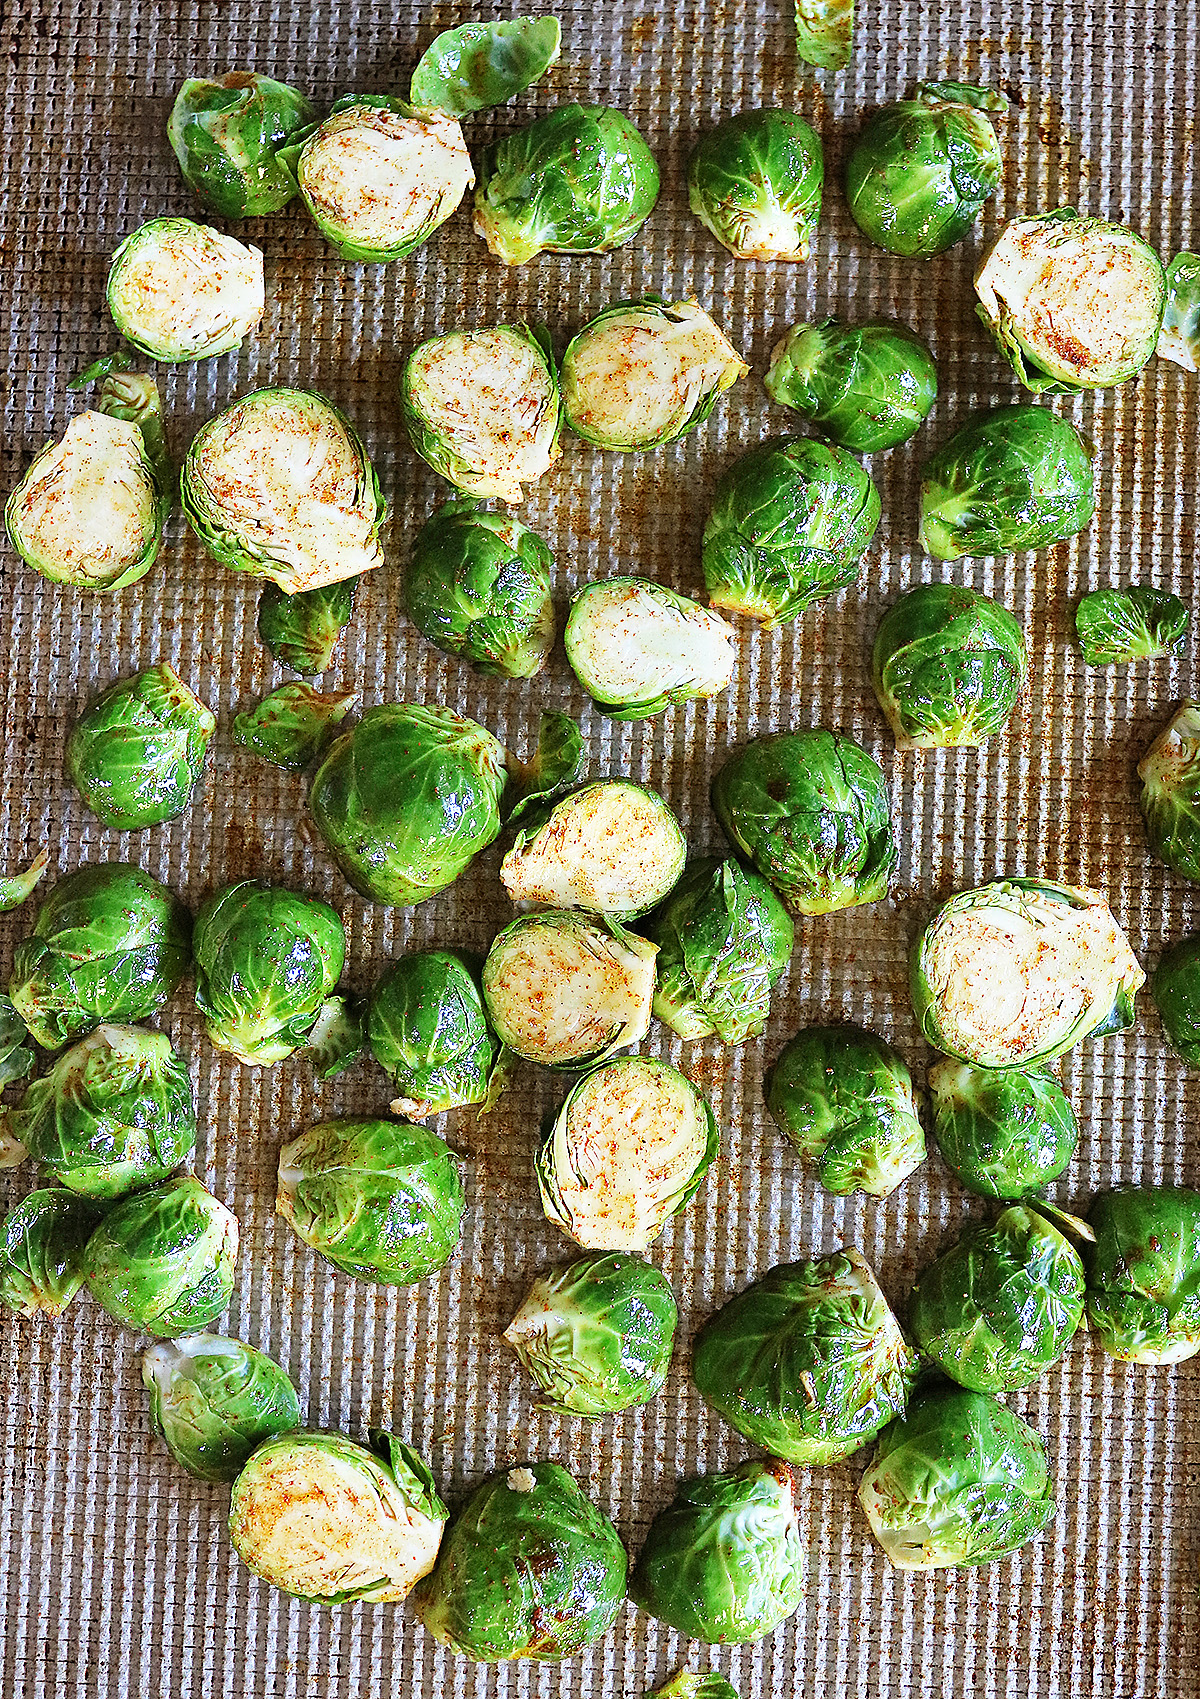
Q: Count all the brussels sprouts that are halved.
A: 13